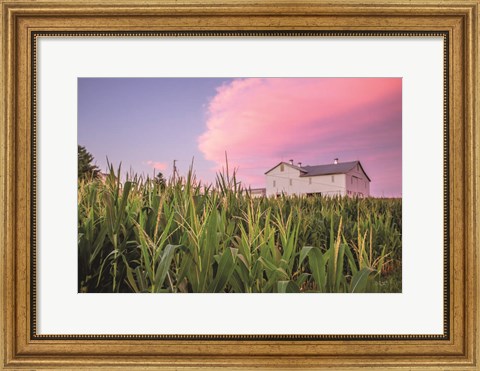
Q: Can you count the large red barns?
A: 0